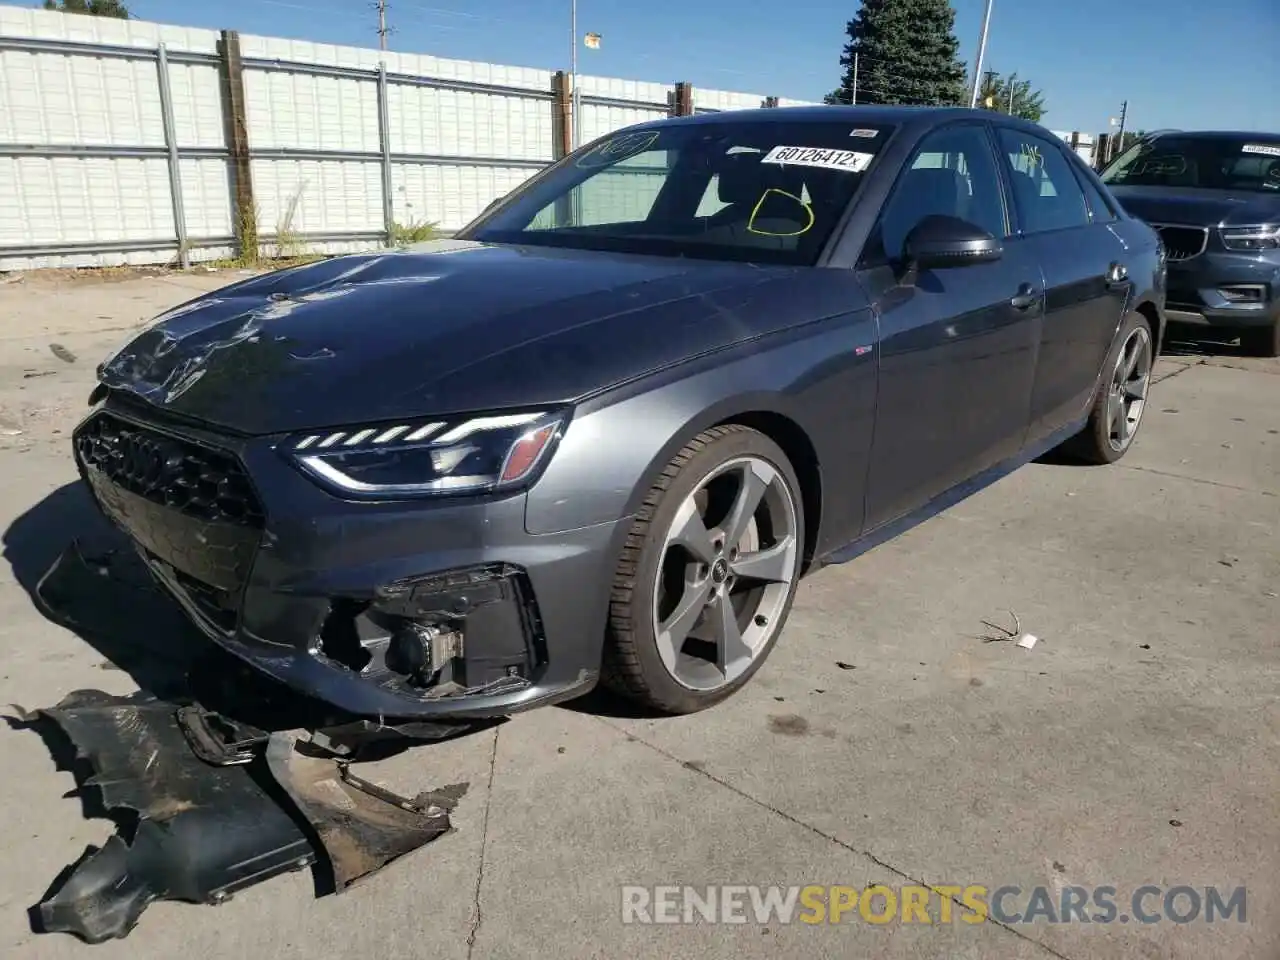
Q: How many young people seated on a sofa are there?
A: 0